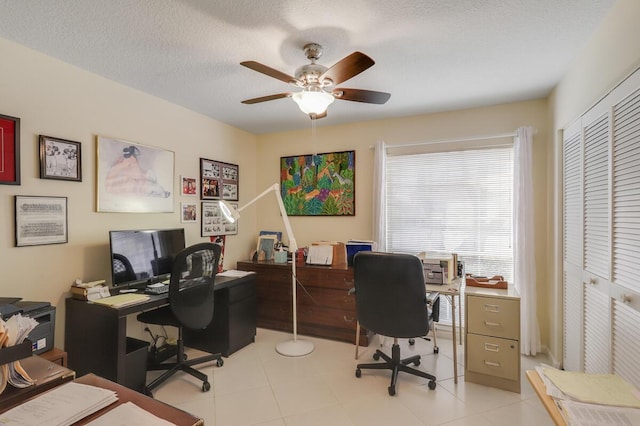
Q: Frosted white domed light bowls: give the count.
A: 1